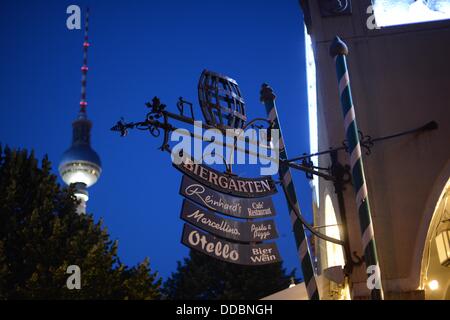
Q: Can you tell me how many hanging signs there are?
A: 4